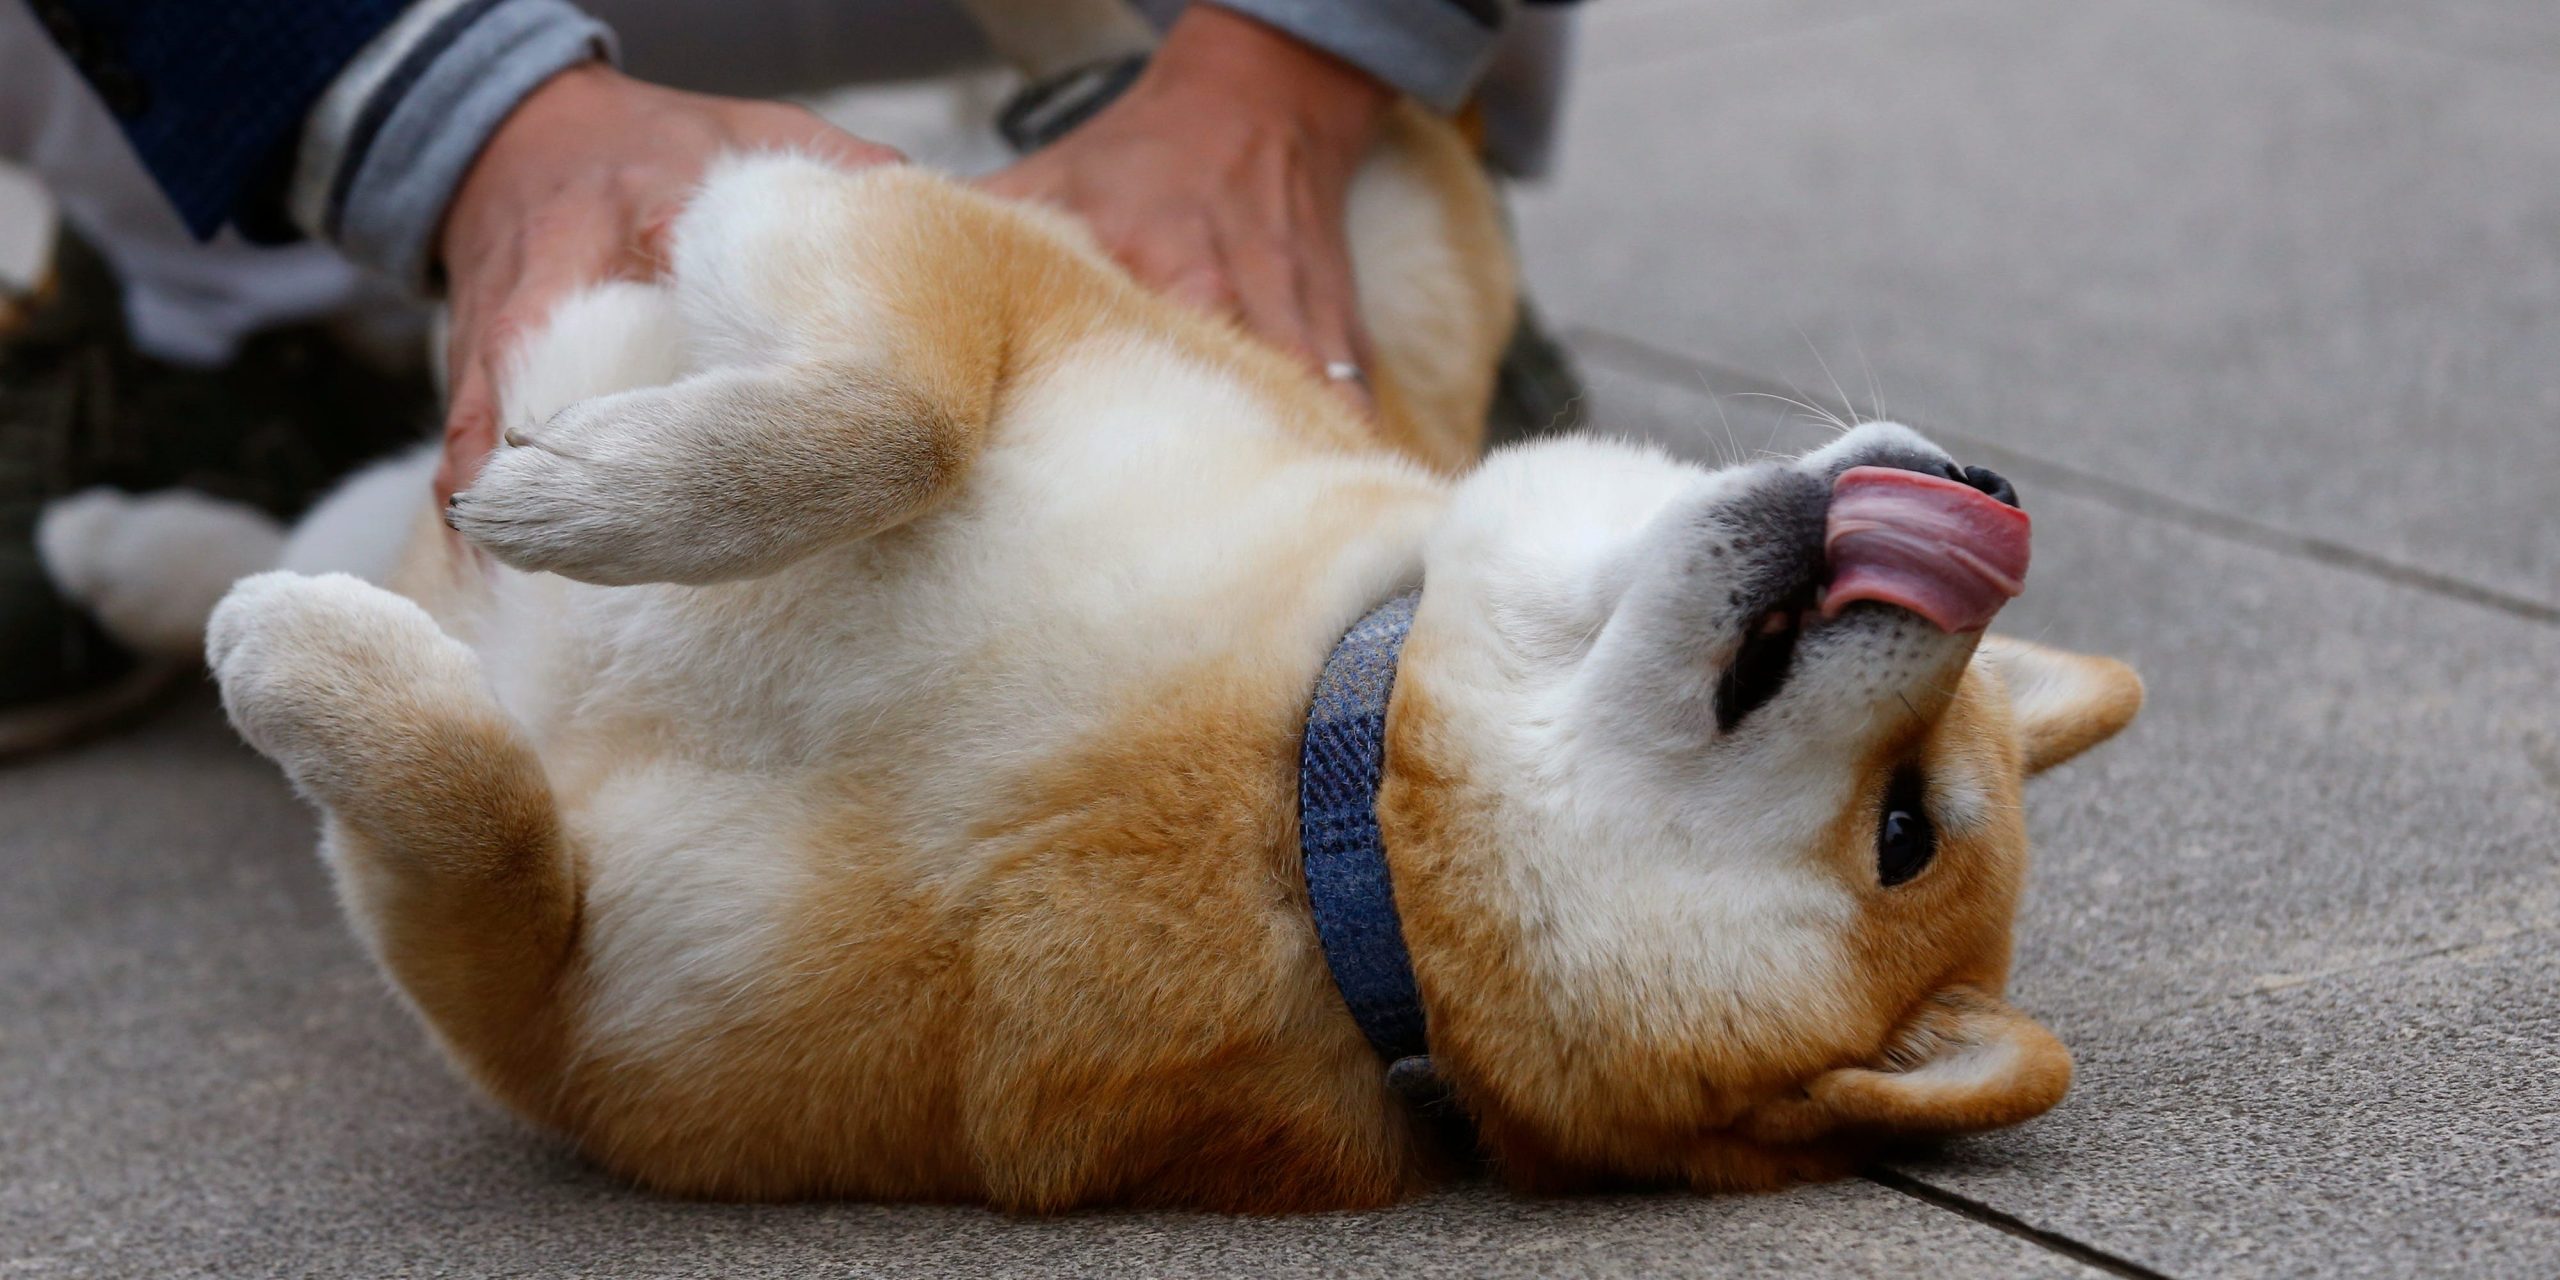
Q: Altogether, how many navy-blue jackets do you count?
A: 1